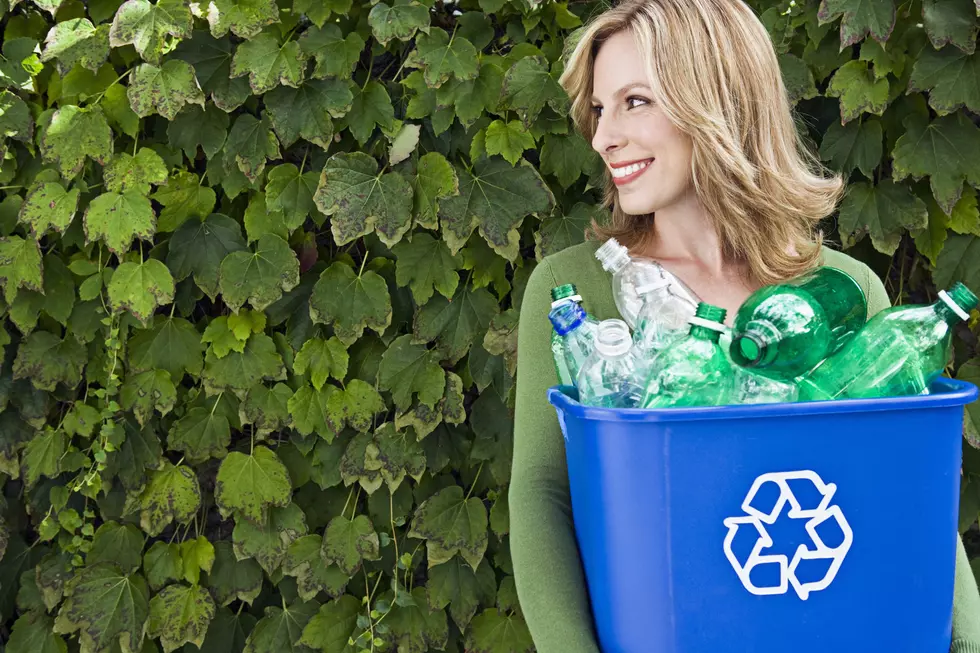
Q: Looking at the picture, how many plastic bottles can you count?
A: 8